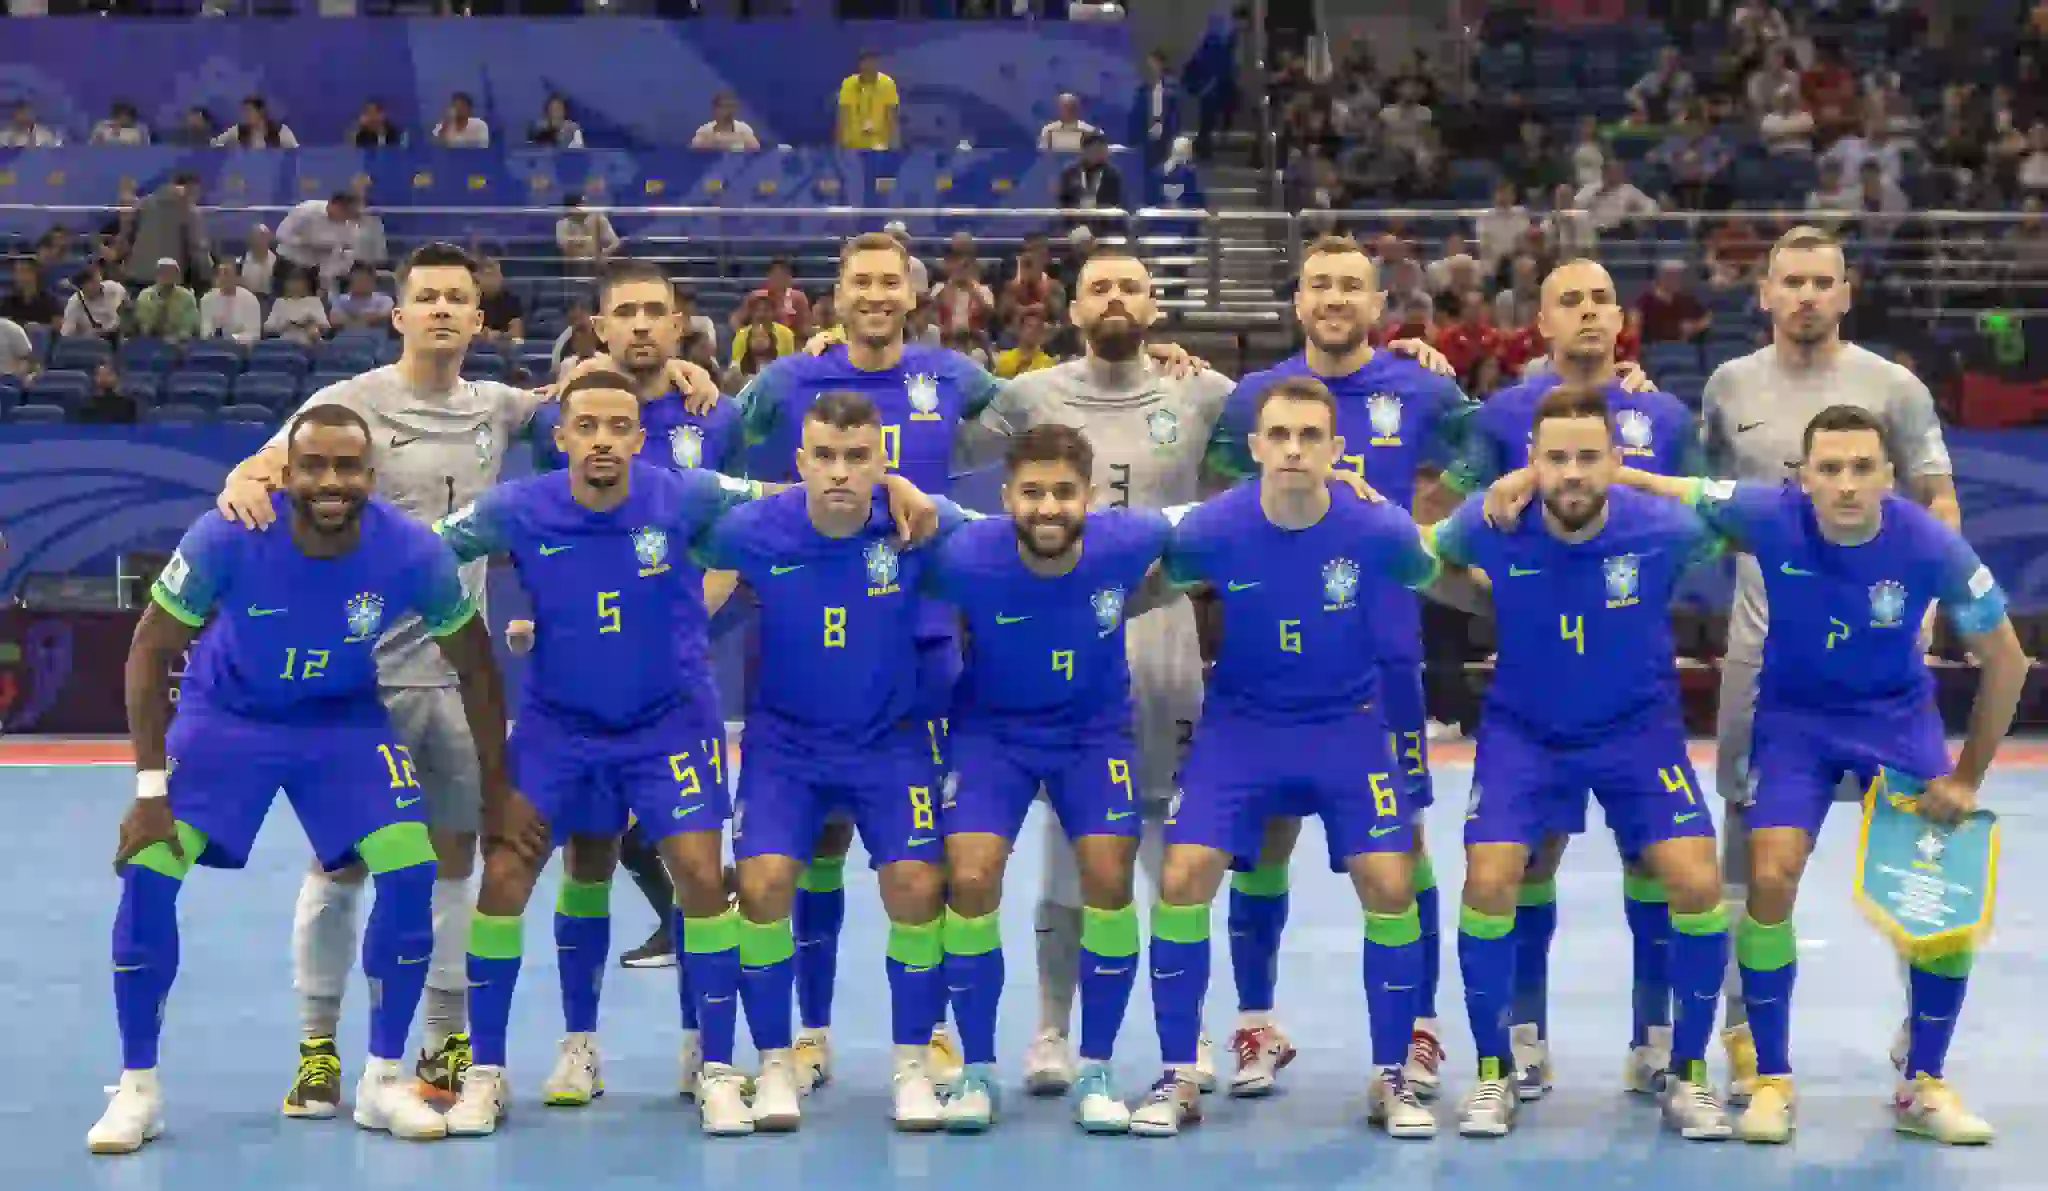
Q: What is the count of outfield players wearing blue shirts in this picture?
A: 11